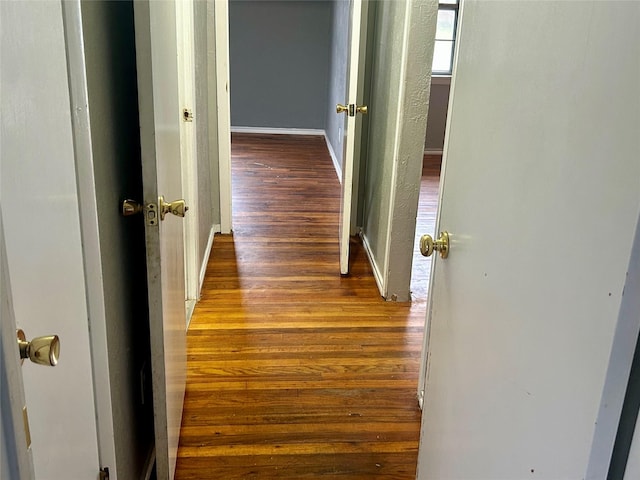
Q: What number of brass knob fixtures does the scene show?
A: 6